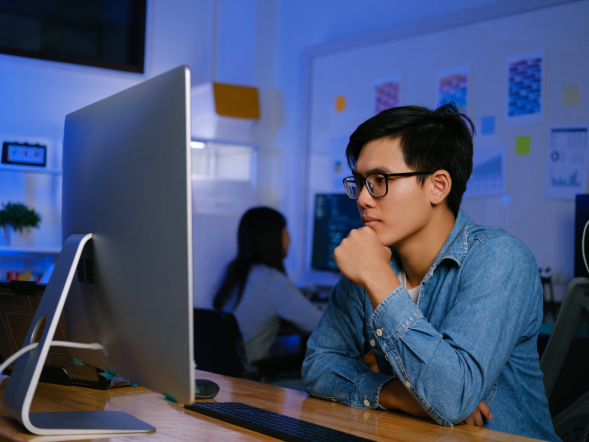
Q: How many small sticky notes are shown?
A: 4